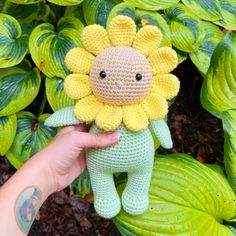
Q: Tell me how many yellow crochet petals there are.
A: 11